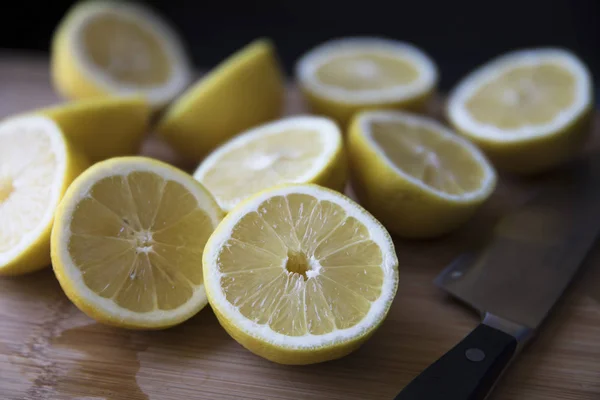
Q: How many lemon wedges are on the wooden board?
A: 10